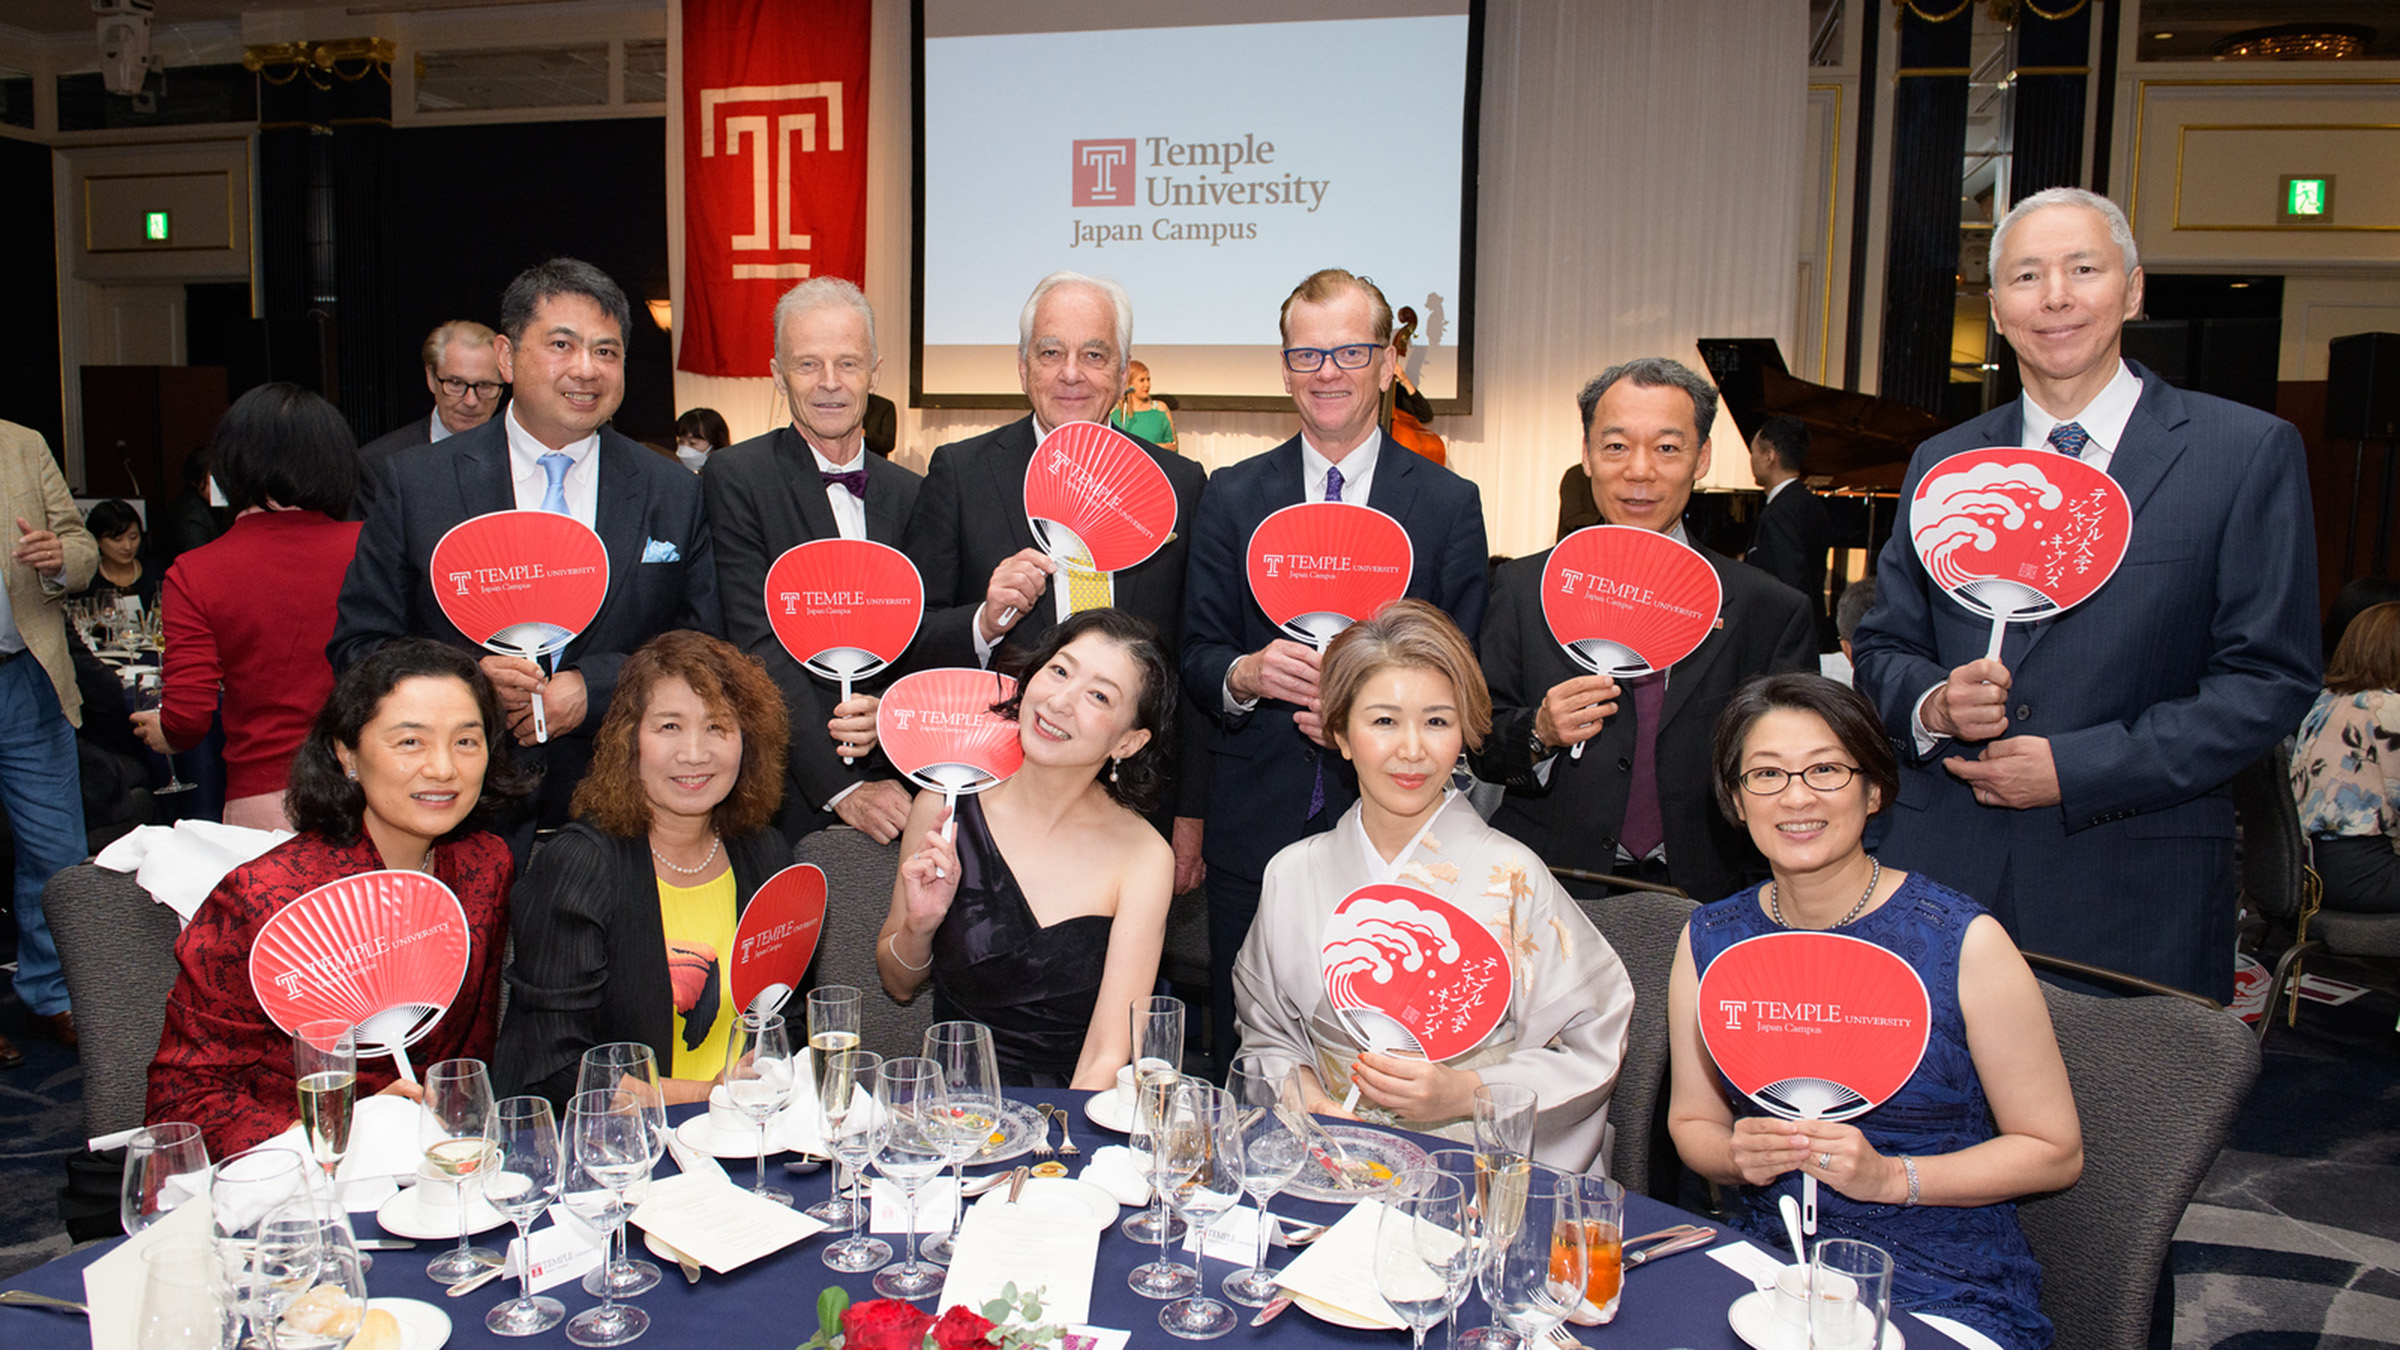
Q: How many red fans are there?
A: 11